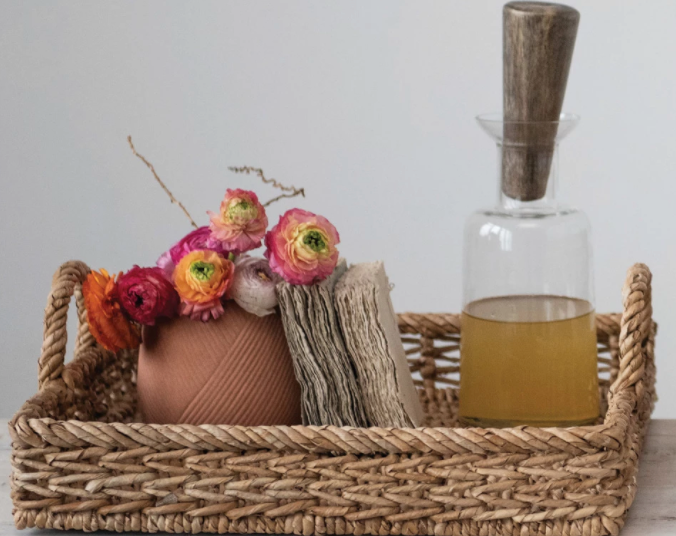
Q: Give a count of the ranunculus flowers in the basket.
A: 7